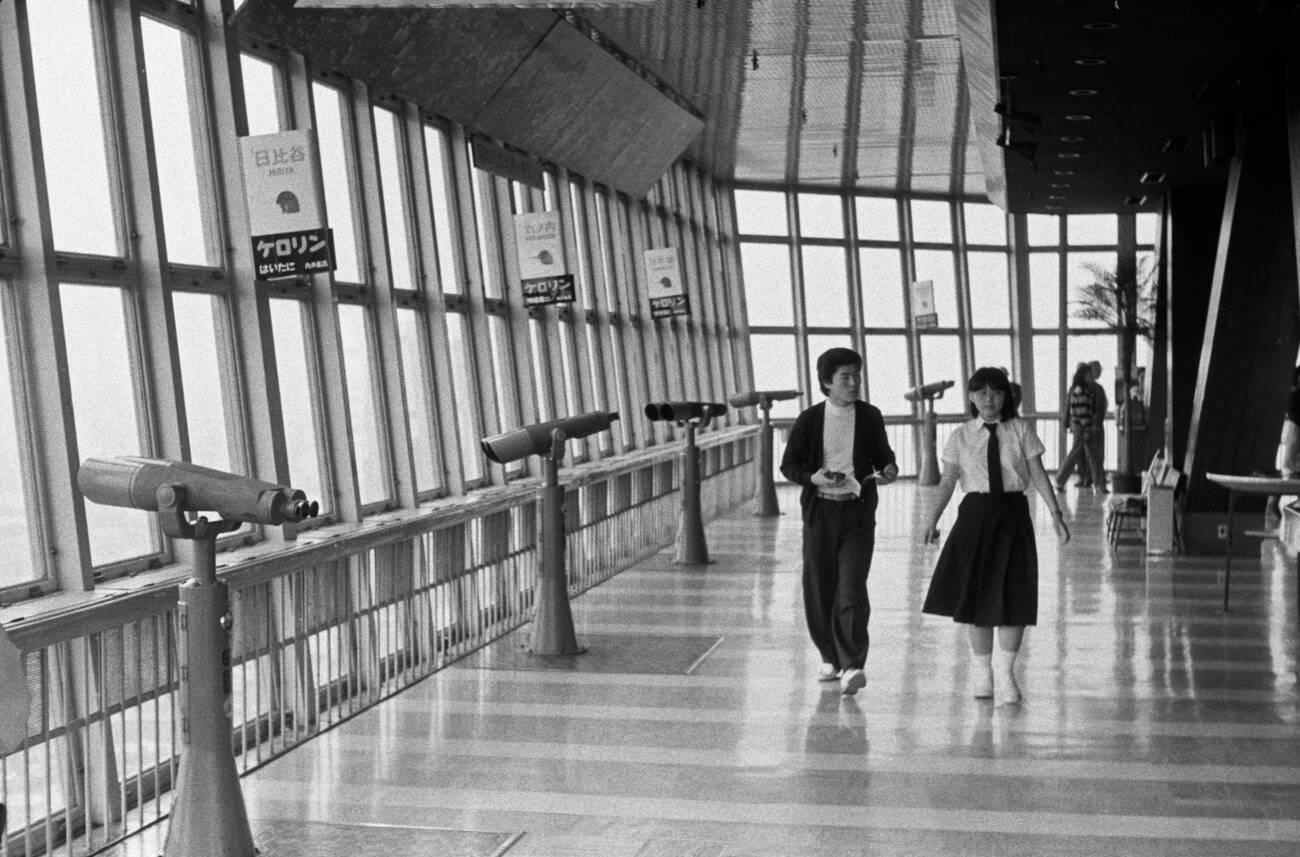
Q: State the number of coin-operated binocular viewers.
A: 5